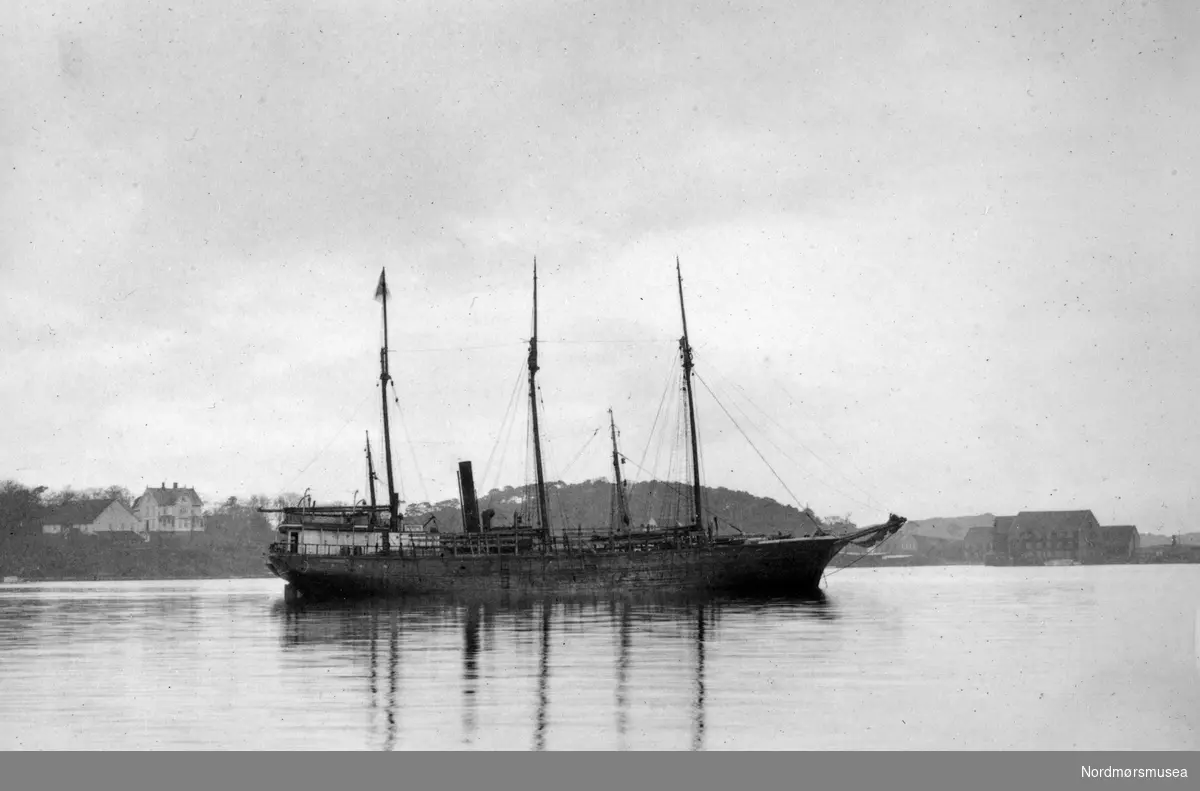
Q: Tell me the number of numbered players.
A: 0